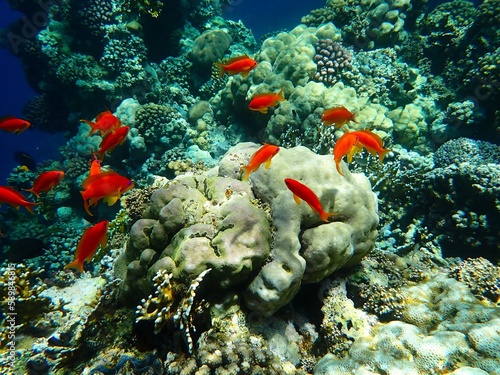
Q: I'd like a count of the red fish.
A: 15